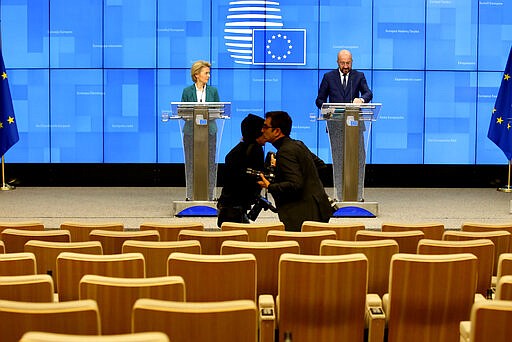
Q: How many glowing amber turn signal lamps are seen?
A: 0